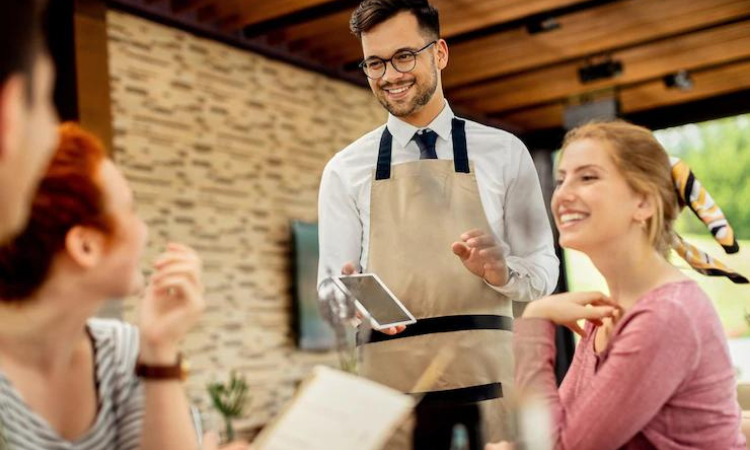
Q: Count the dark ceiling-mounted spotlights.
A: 3